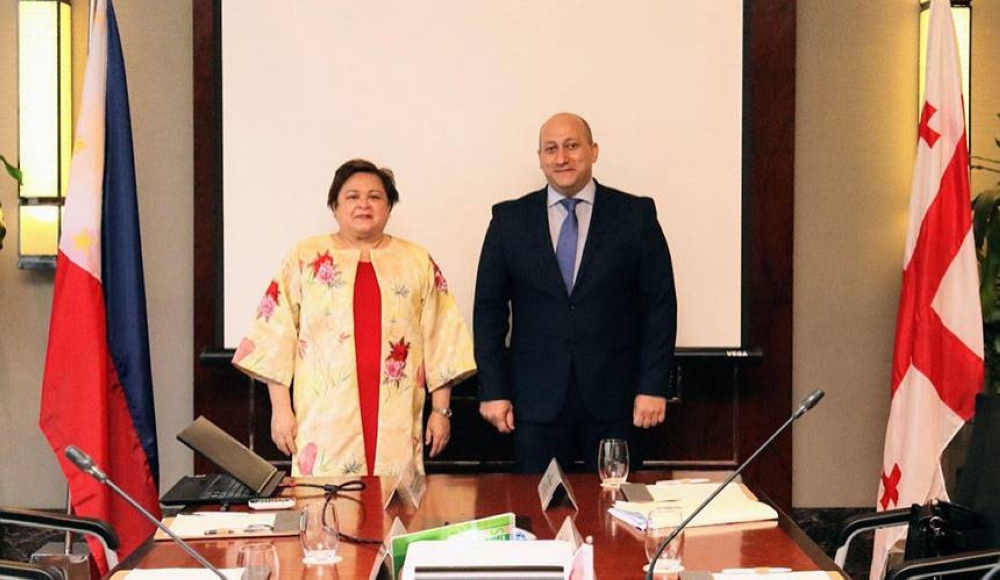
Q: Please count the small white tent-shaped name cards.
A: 4